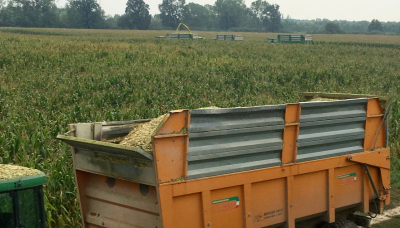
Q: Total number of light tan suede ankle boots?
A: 0